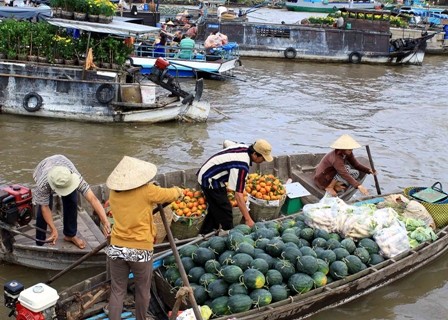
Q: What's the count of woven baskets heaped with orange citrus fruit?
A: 3